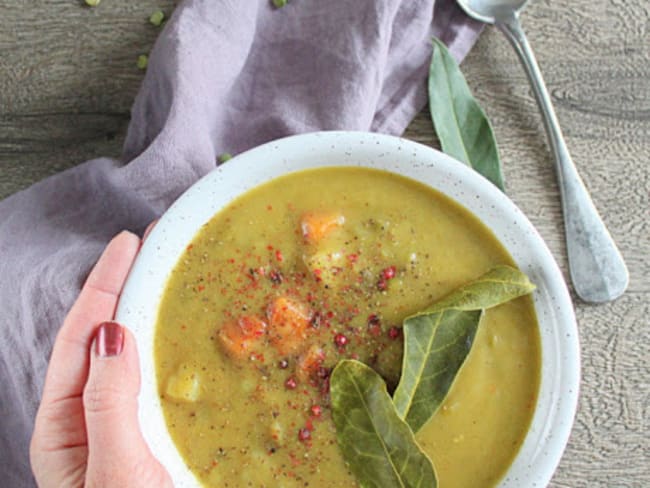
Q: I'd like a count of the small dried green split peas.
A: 5